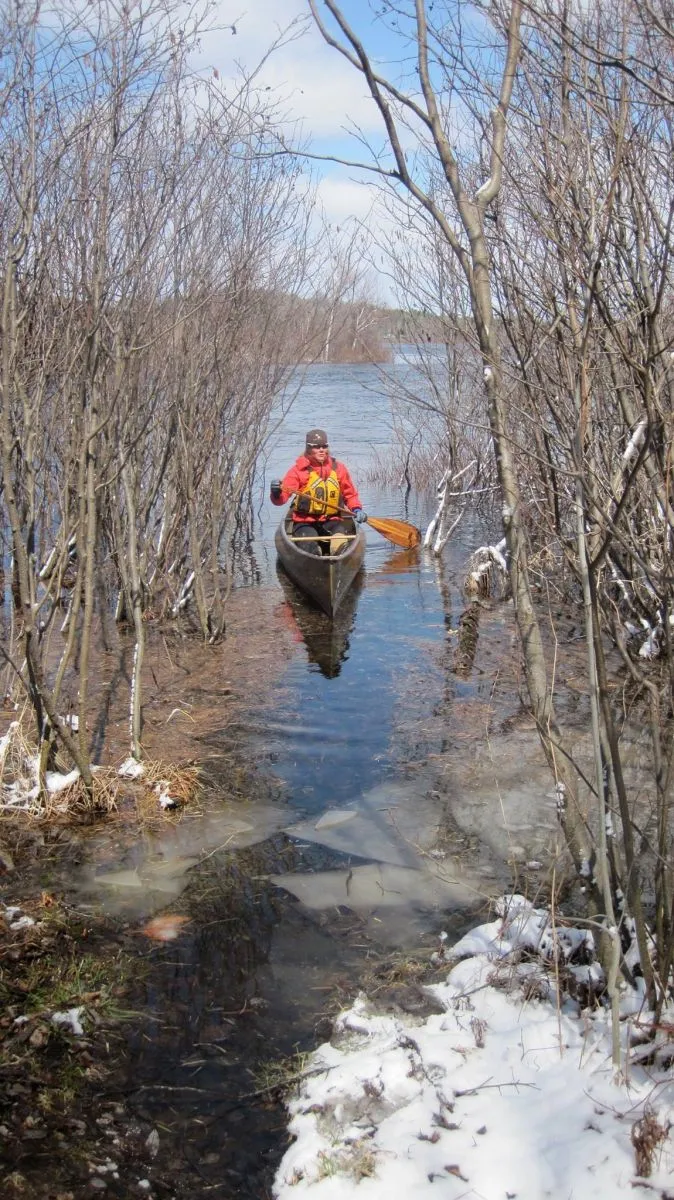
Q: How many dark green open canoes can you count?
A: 1